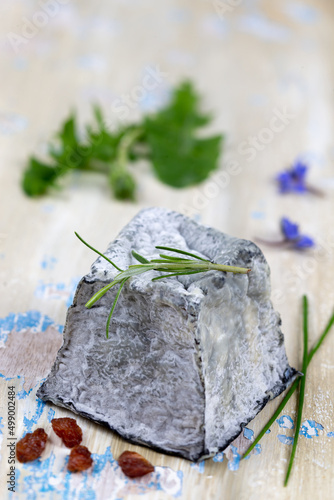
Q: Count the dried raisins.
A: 4